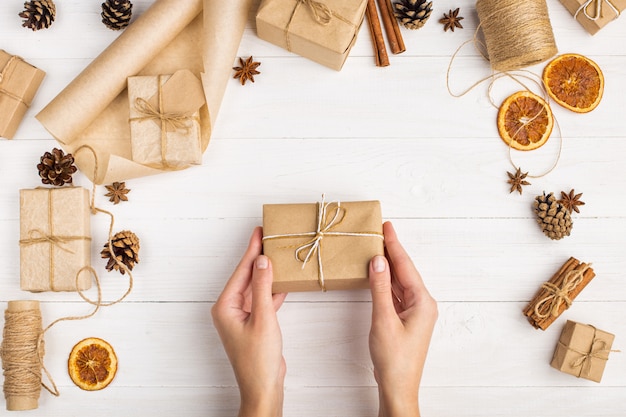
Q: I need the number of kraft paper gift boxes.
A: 7